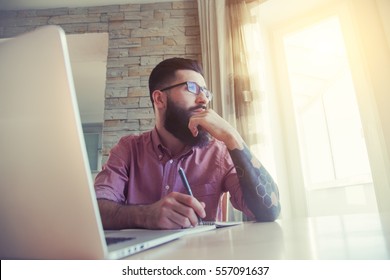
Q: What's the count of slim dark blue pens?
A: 1